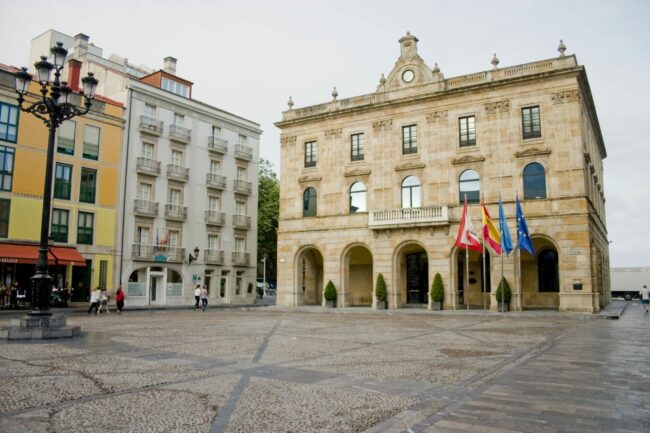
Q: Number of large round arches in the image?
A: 5